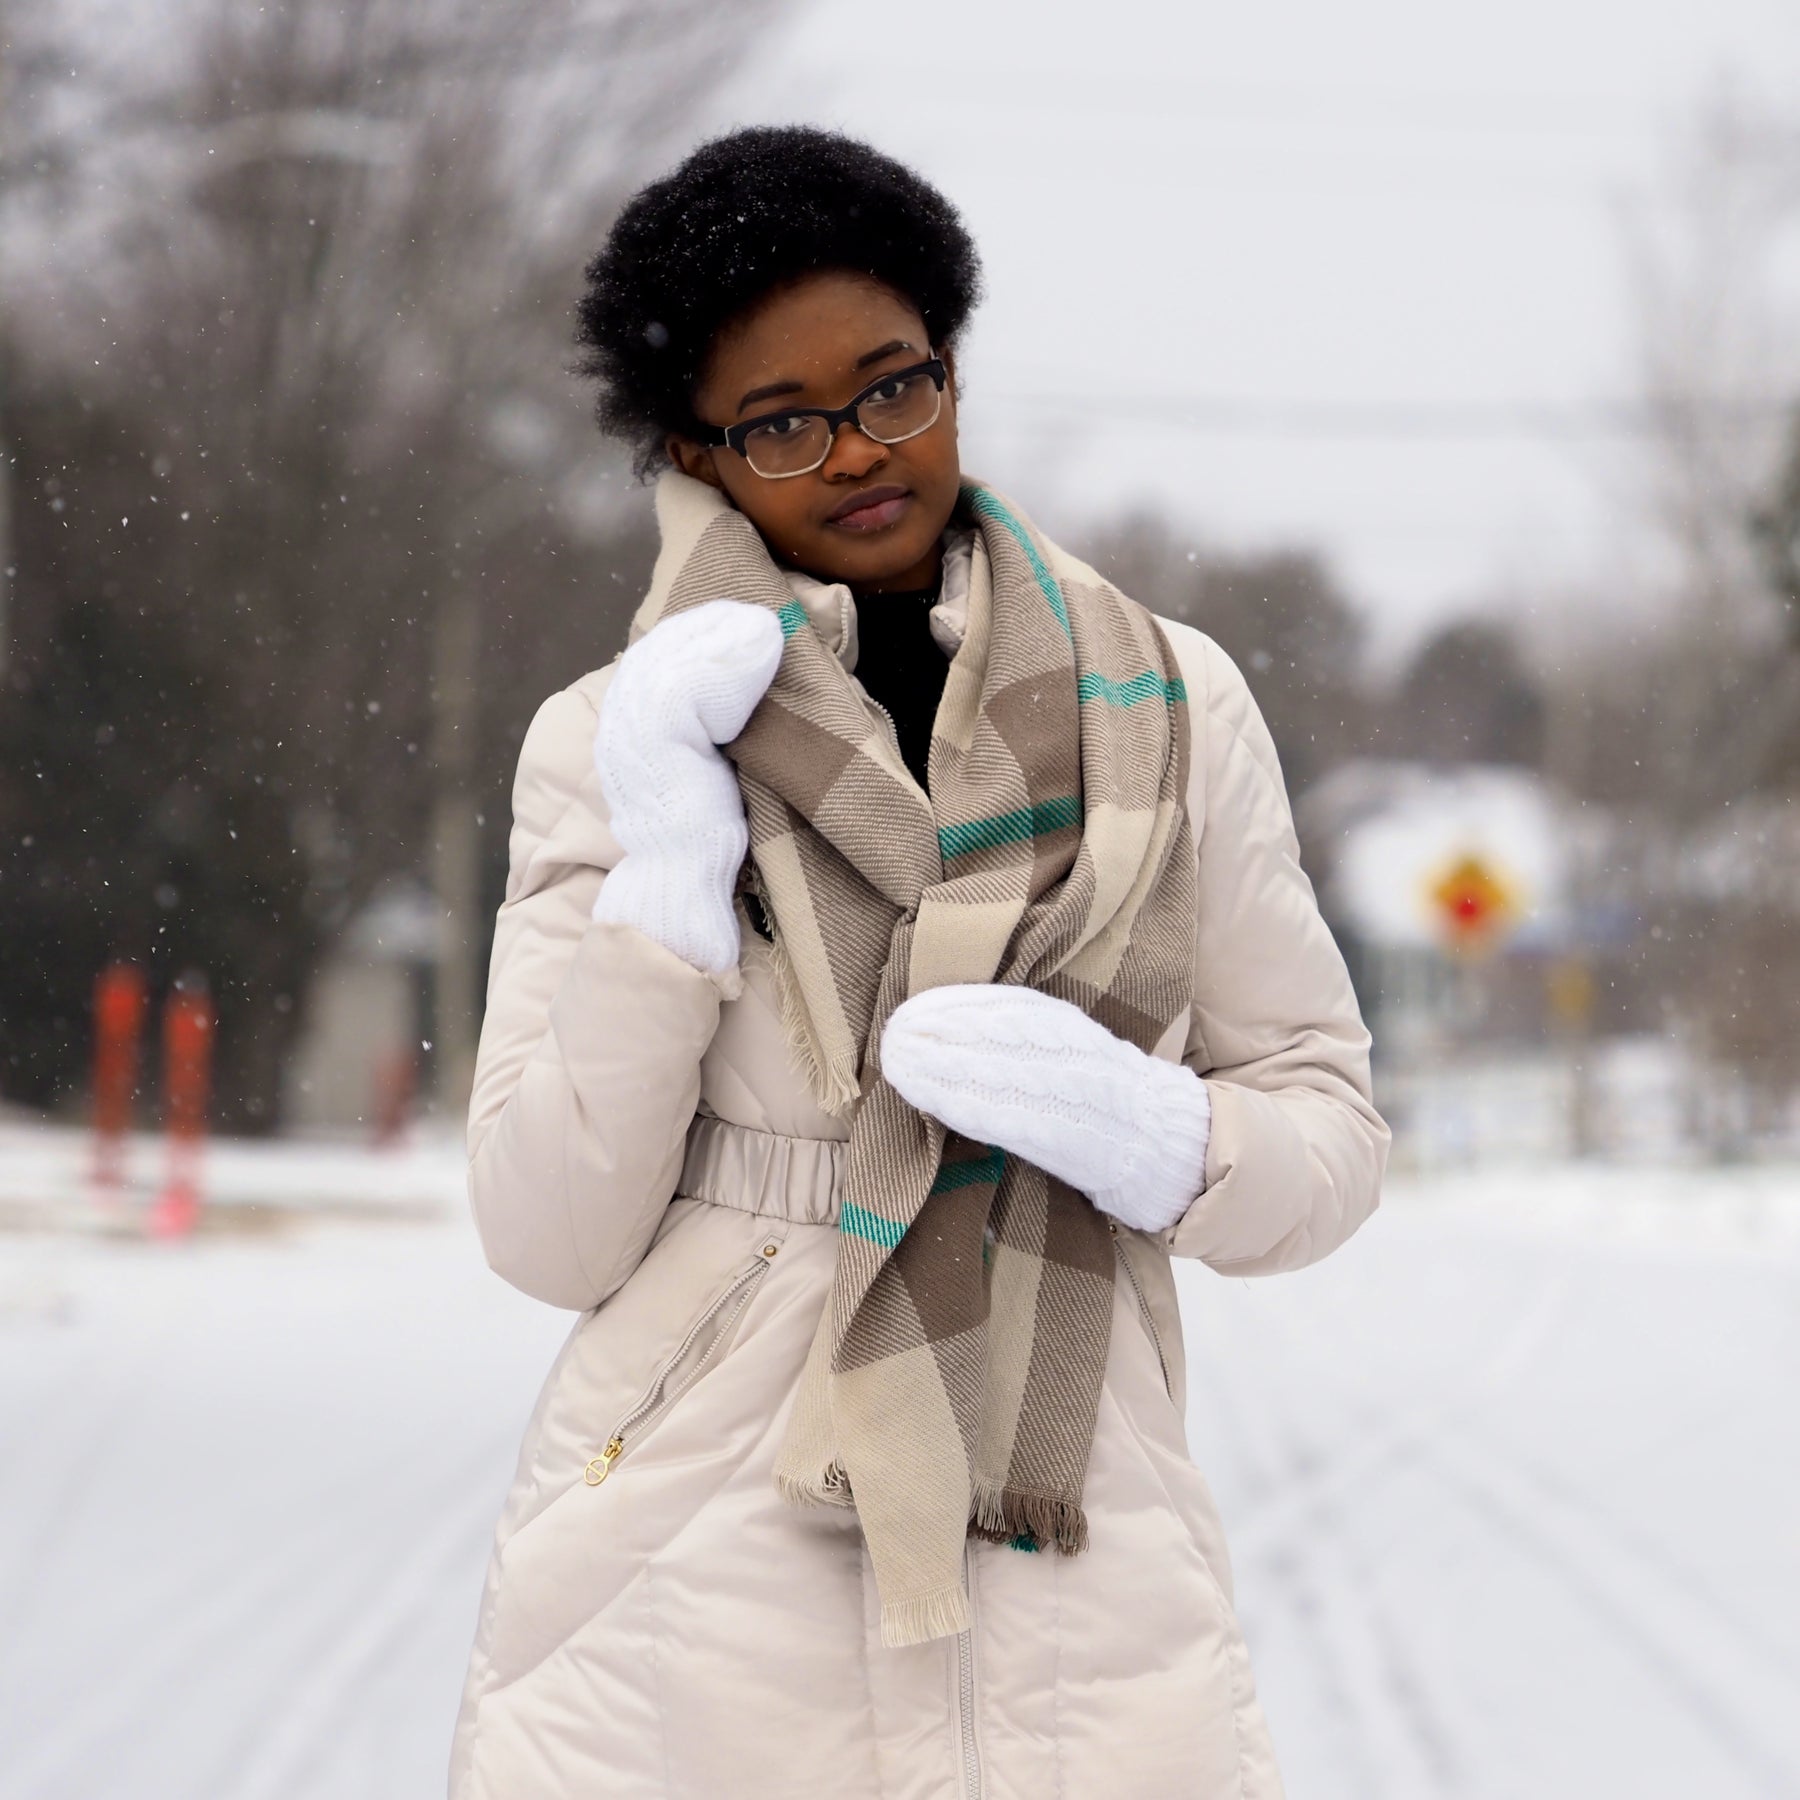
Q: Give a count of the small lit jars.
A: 0